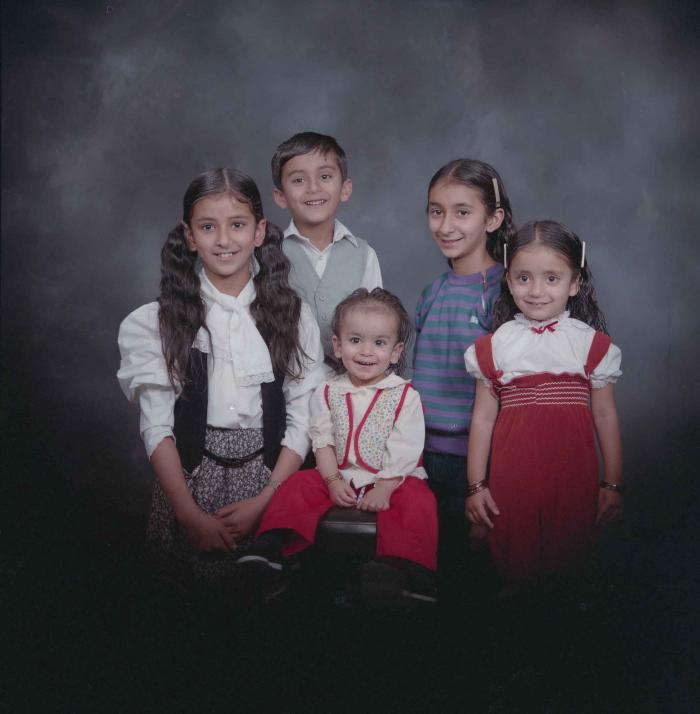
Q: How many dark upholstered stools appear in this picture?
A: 1